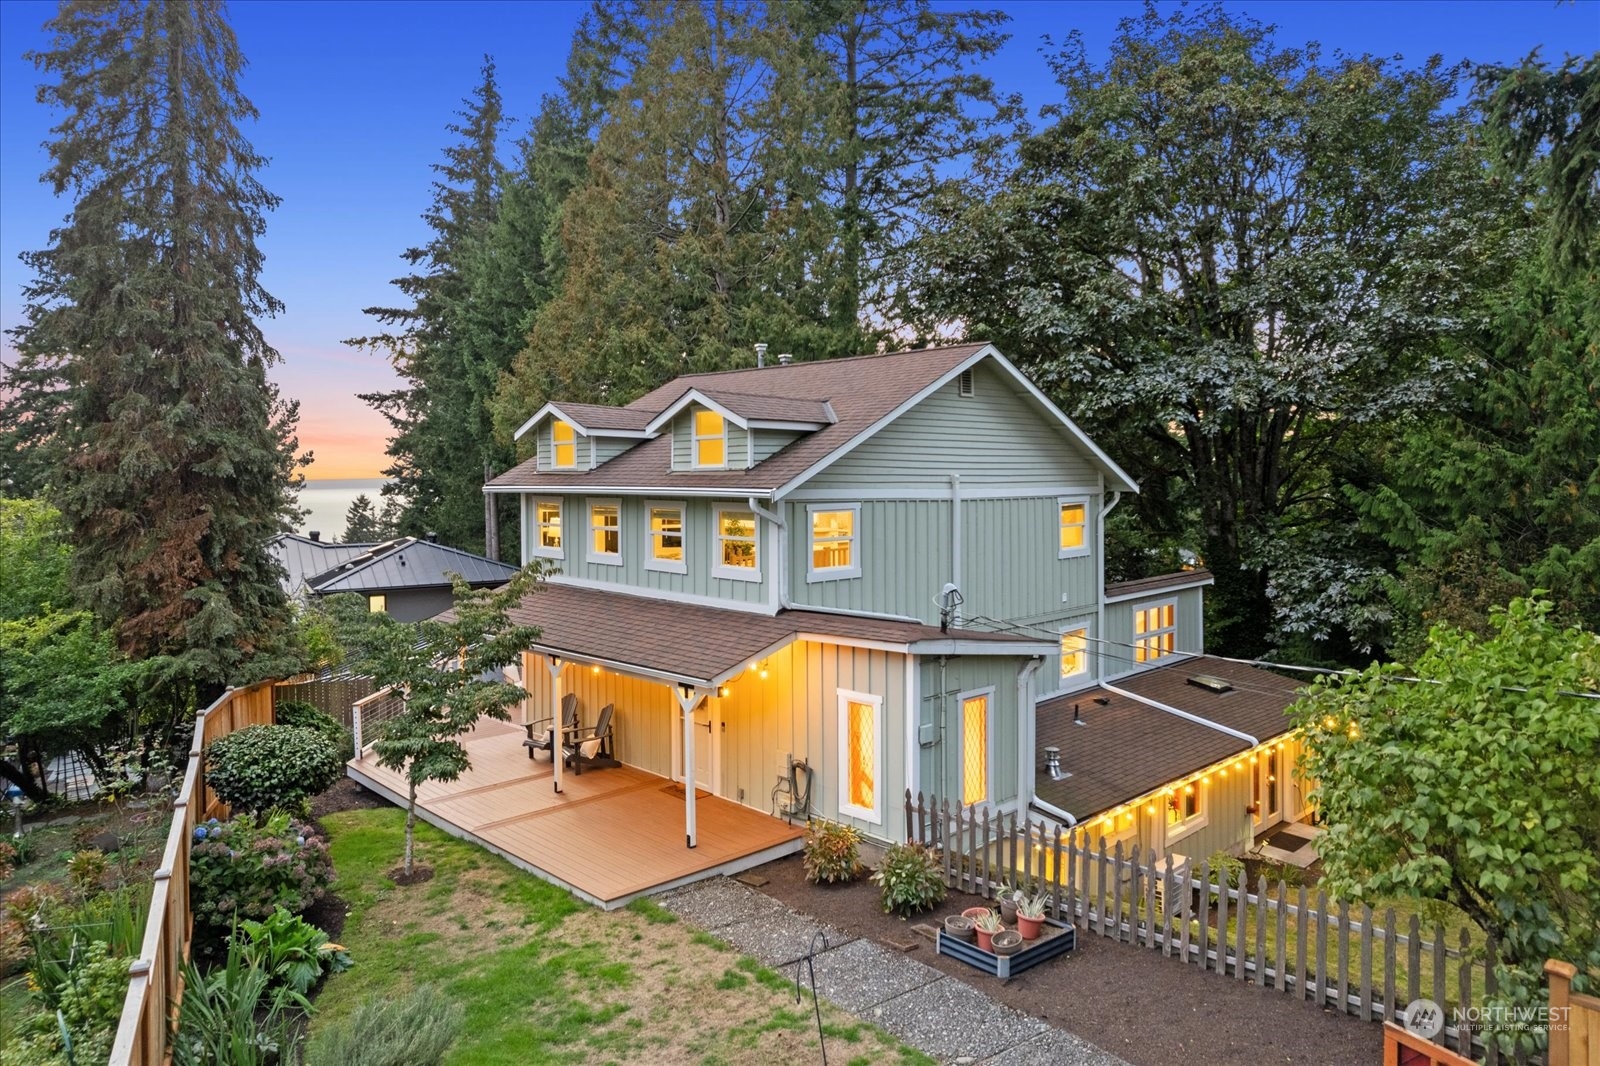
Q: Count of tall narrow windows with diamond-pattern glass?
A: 2